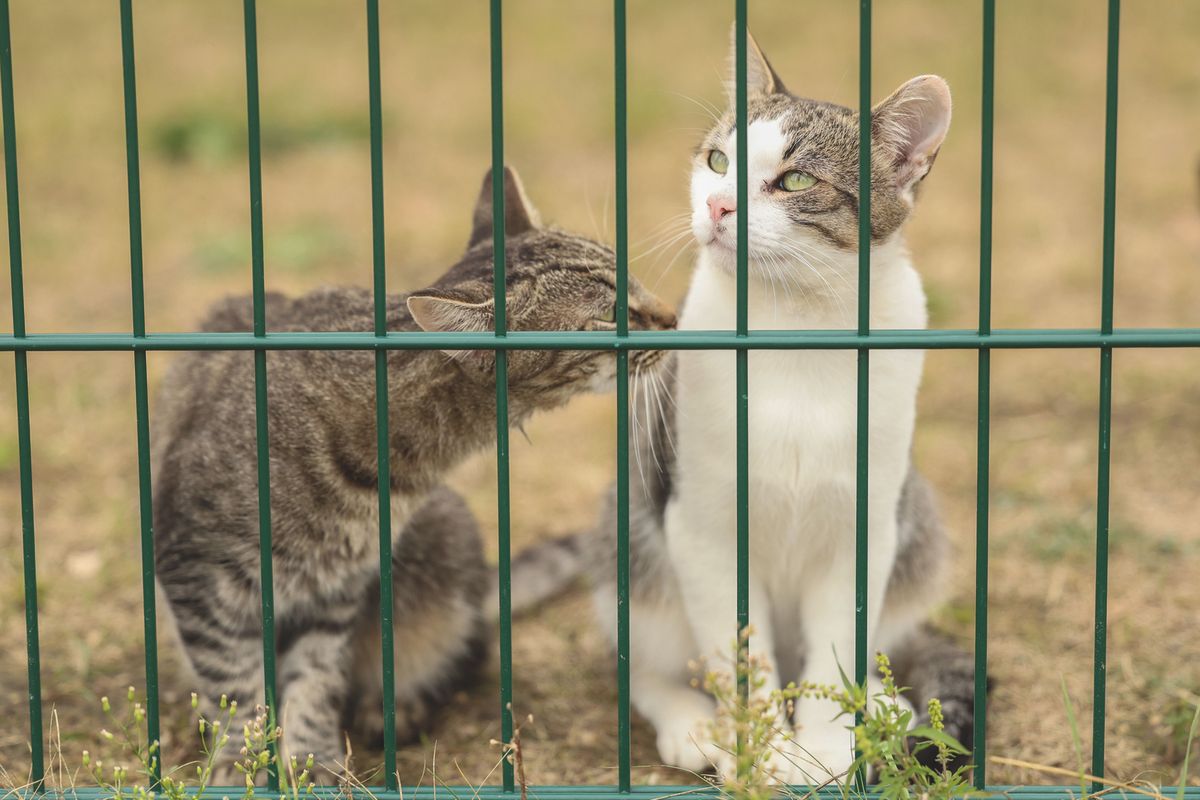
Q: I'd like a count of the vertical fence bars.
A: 10